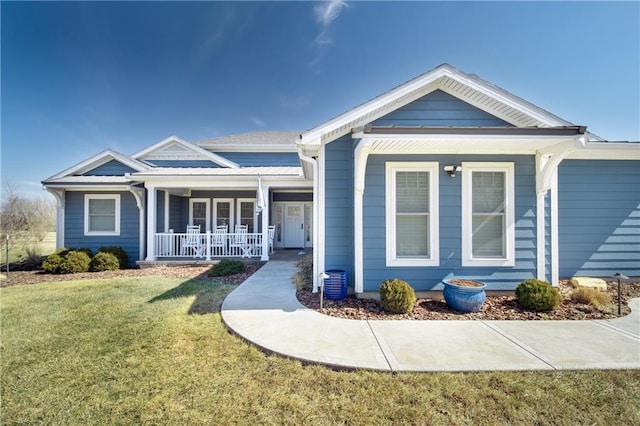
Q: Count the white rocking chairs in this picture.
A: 4